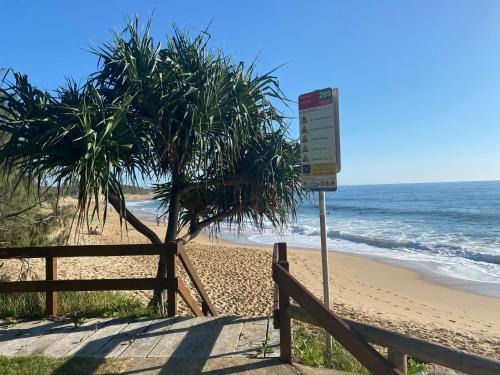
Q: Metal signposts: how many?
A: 1